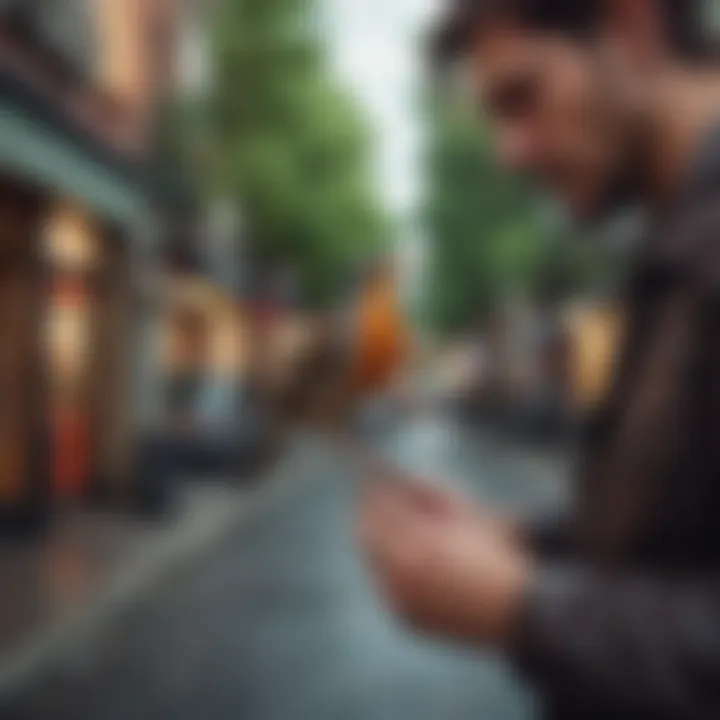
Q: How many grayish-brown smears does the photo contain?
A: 1